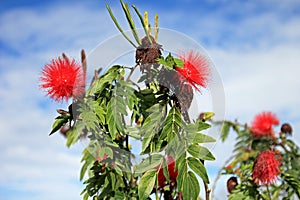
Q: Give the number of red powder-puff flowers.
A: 5